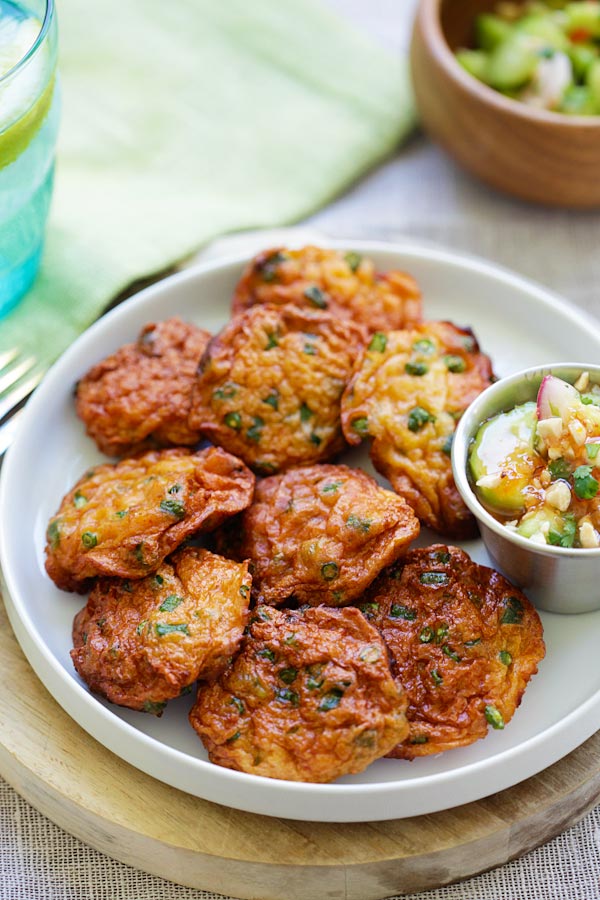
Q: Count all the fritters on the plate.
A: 9